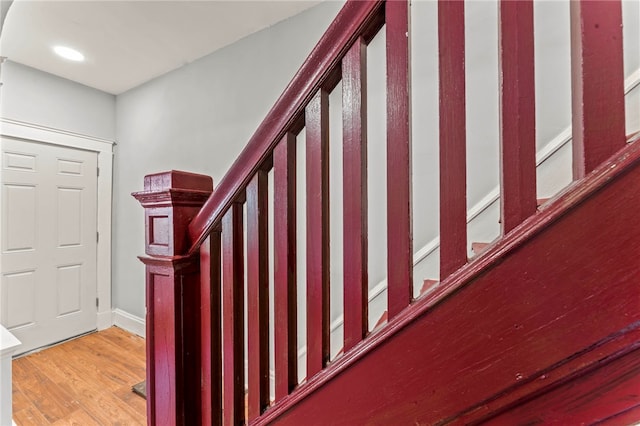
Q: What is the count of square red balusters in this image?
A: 10